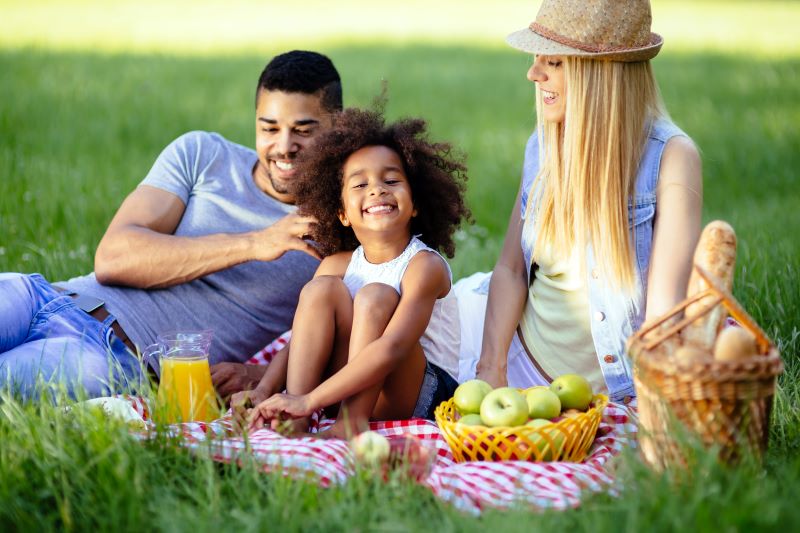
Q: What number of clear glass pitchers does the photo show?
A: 1